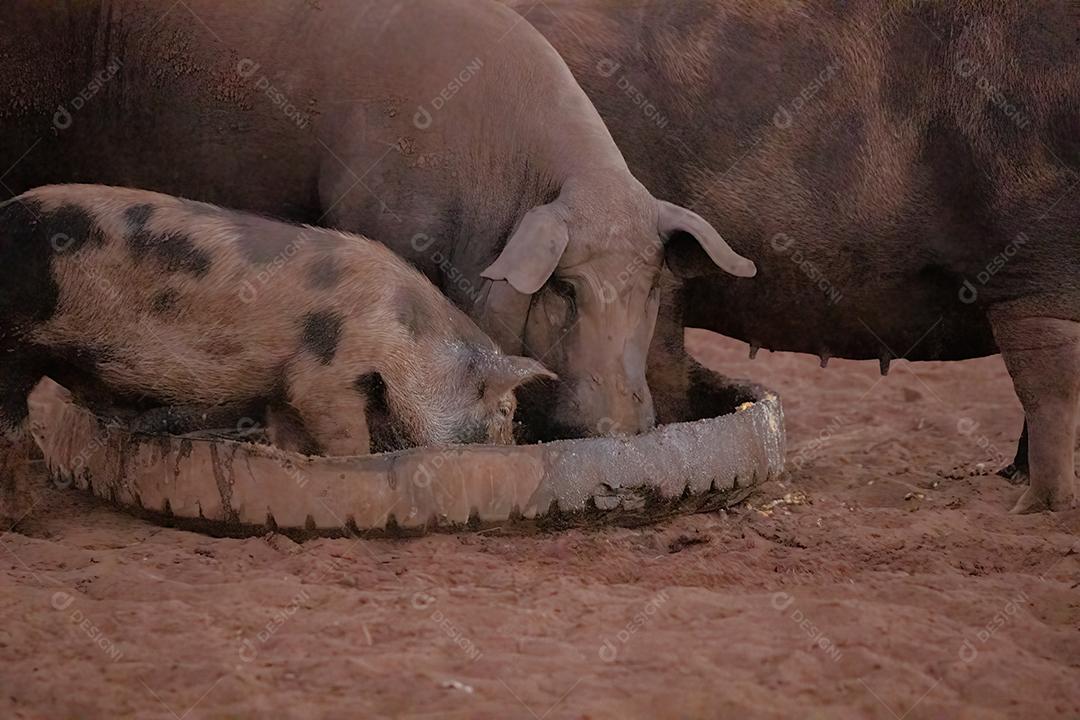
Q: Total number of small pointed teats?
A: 3